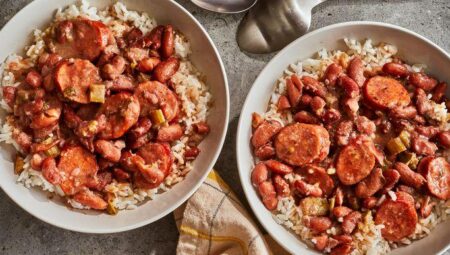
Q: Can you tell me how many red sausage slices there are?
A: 12